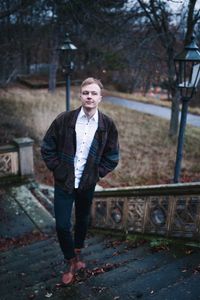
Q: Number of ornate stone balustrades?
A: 2